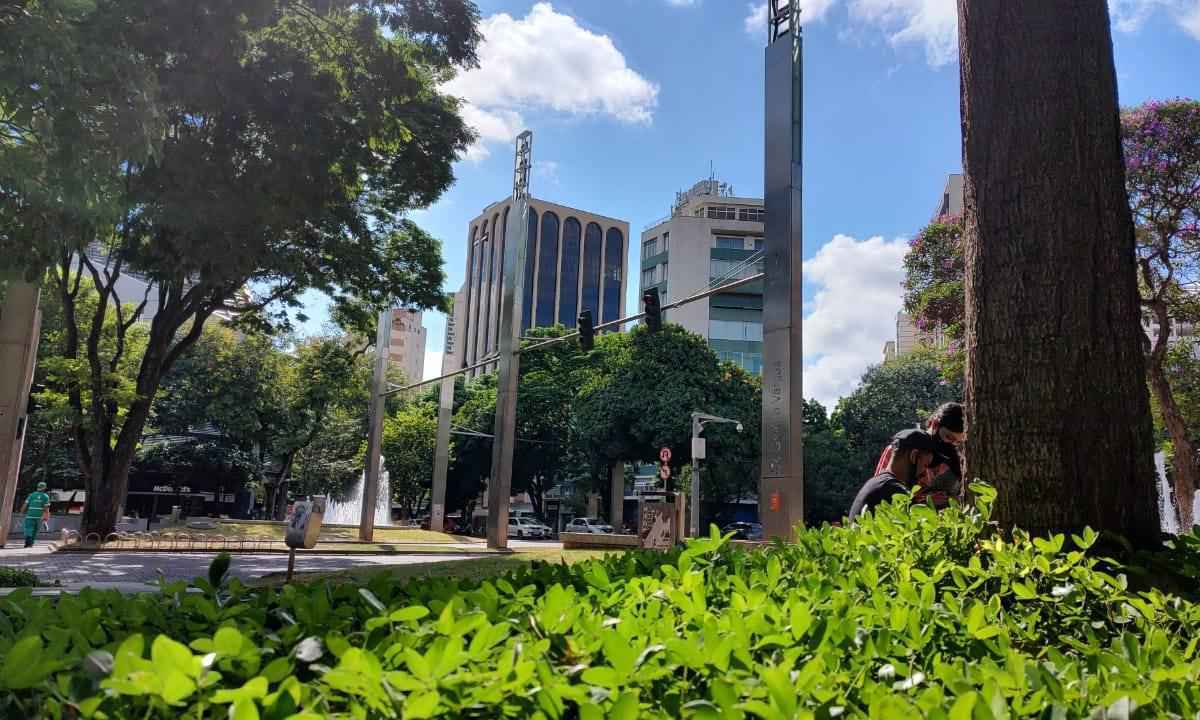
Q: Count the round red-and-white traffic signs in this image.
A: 2